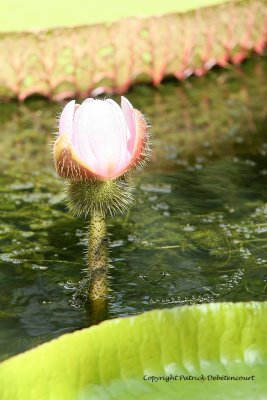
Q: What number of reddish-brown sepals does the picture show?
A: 2